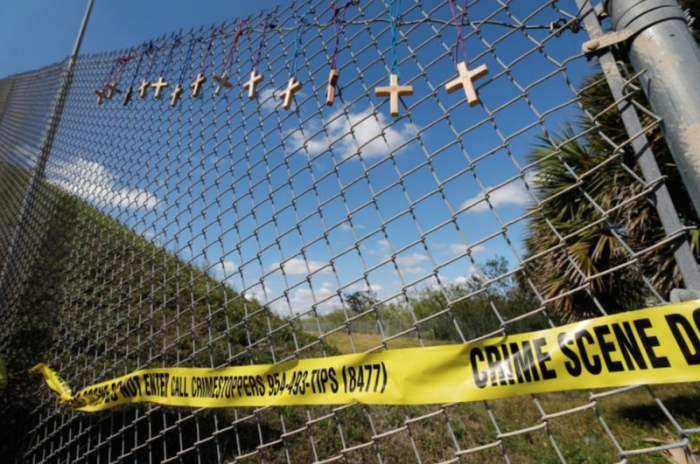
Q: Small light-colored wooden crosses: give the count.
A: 13